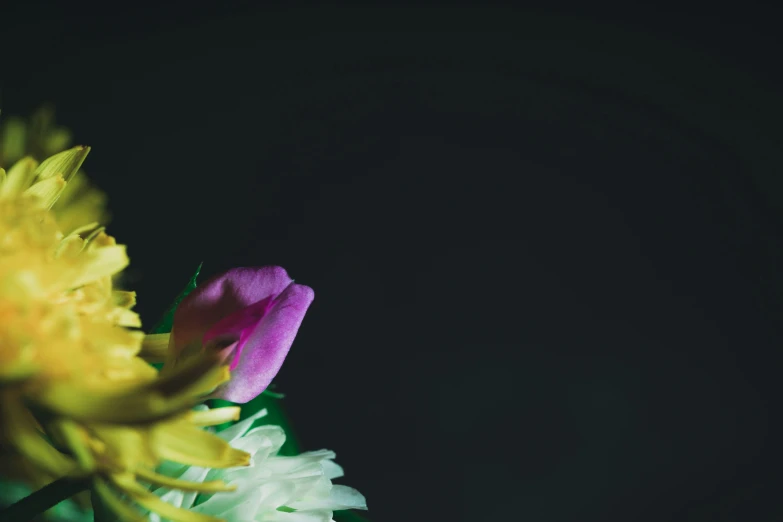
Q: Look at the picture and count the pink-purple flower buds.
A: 1